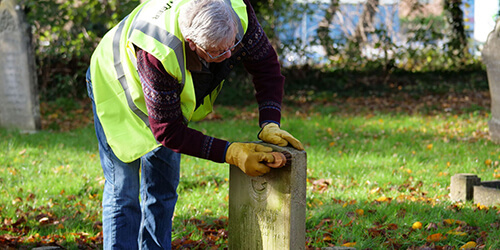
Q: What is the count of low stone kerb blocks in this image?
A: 2